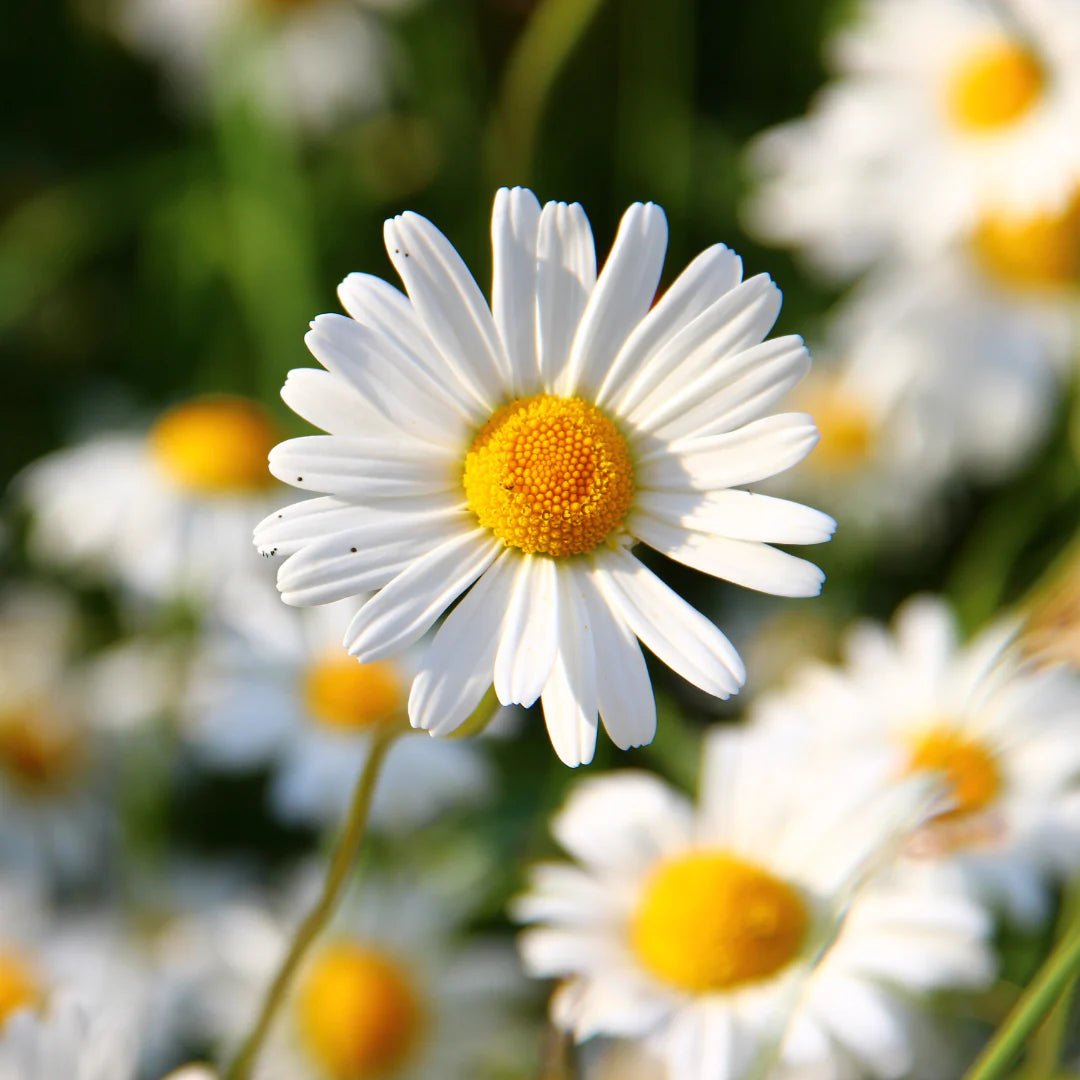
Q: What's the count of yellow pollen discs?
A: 11